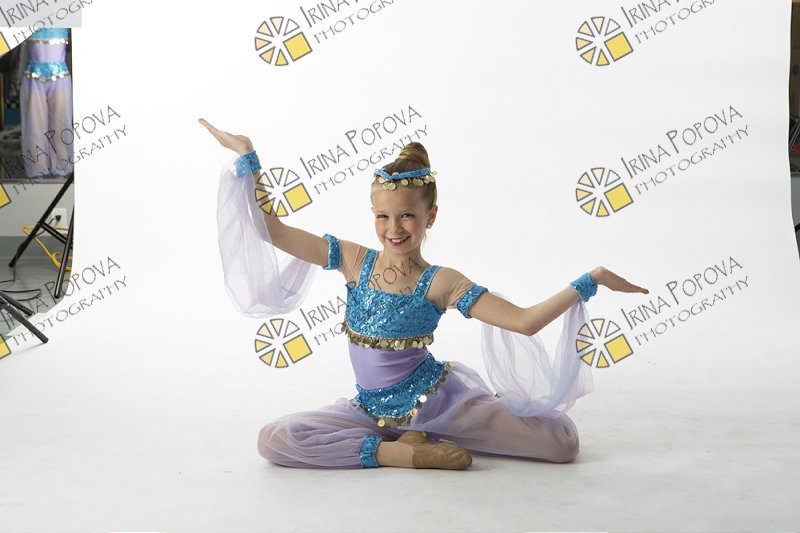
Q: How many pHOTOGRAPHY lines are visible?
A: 9